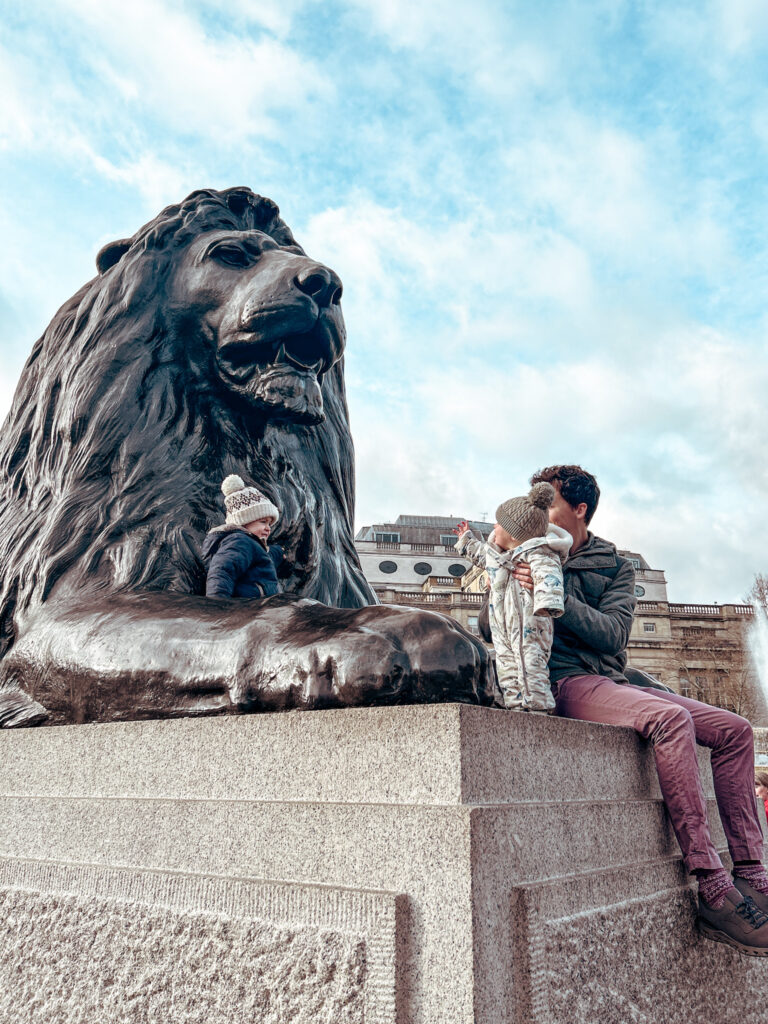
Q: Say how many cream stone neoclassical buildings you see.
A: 1